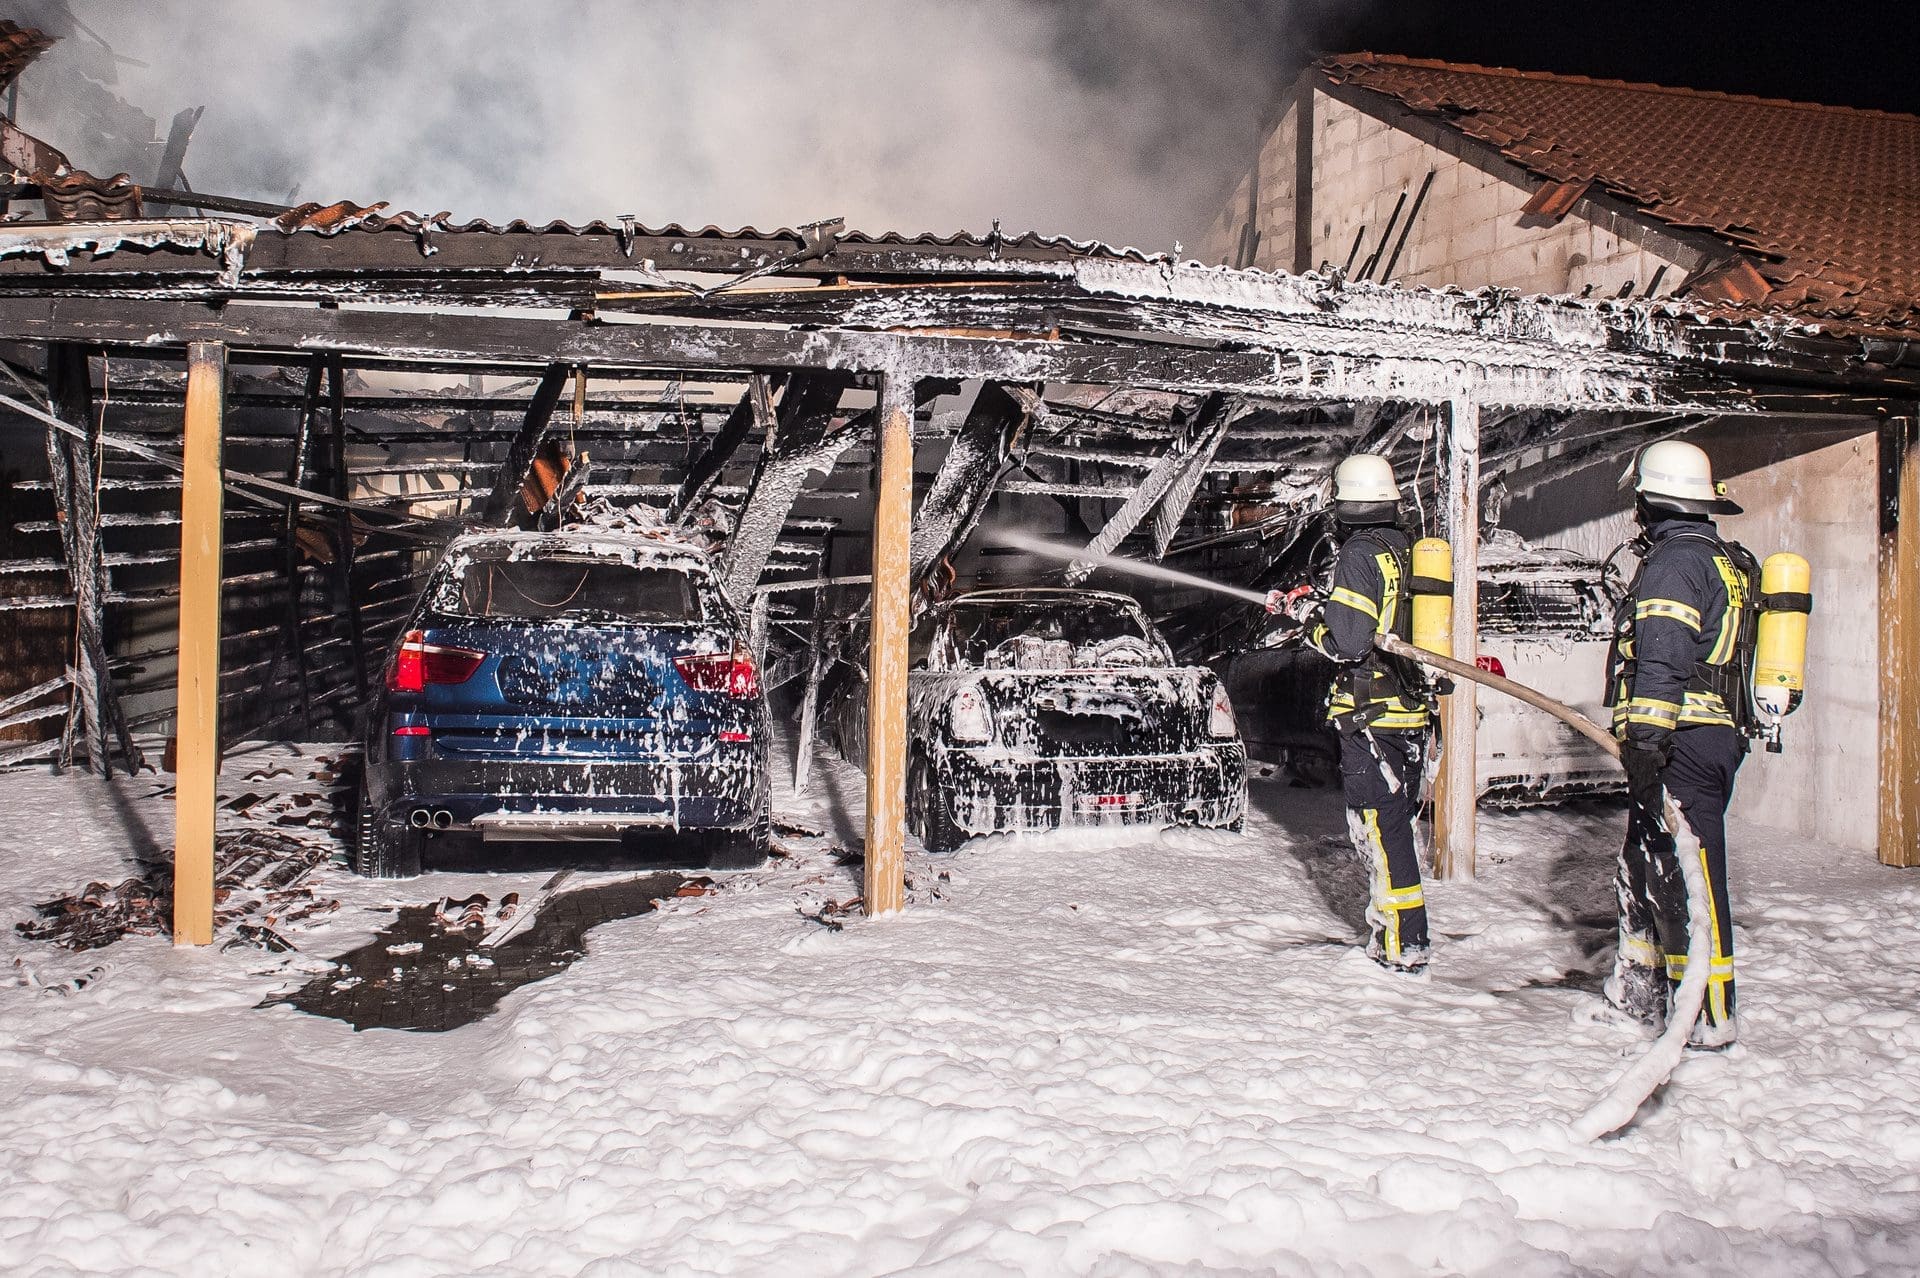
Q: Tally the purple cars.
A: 0